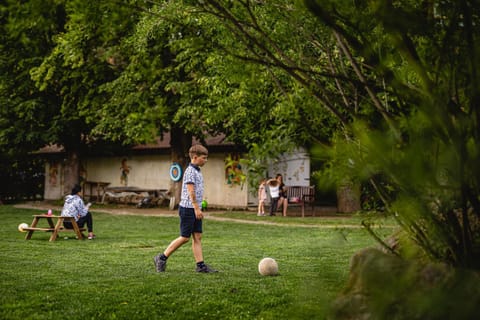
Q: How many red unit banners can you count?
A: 0